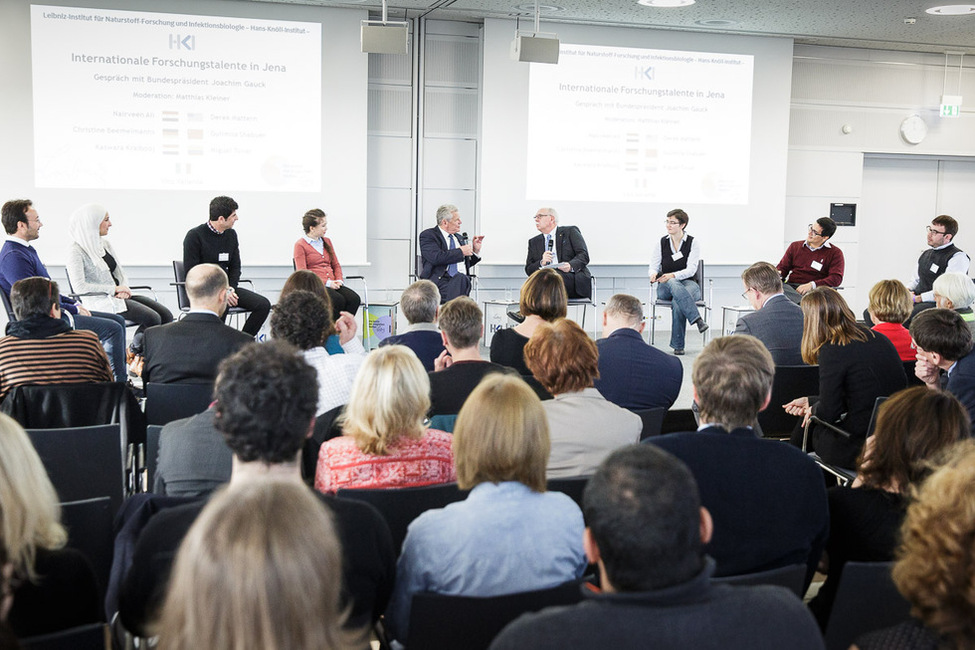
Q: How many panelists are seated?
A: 9